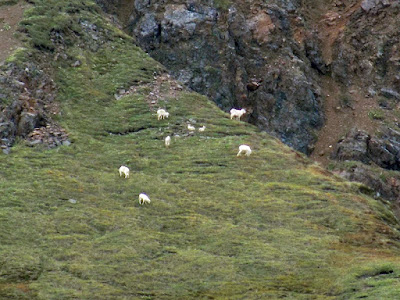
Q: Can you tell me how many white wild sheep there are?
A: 8